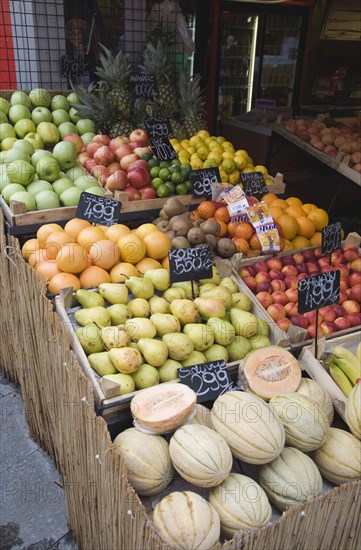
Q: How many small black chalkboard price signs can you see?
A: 11